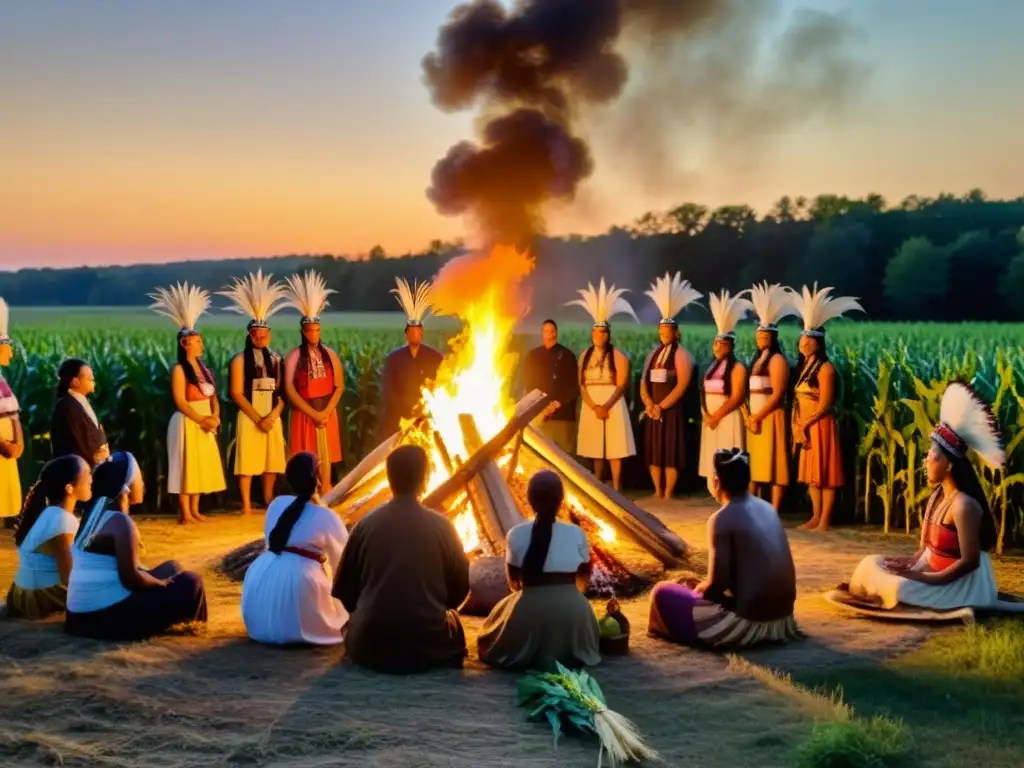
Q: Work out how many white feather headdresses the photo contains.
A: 11